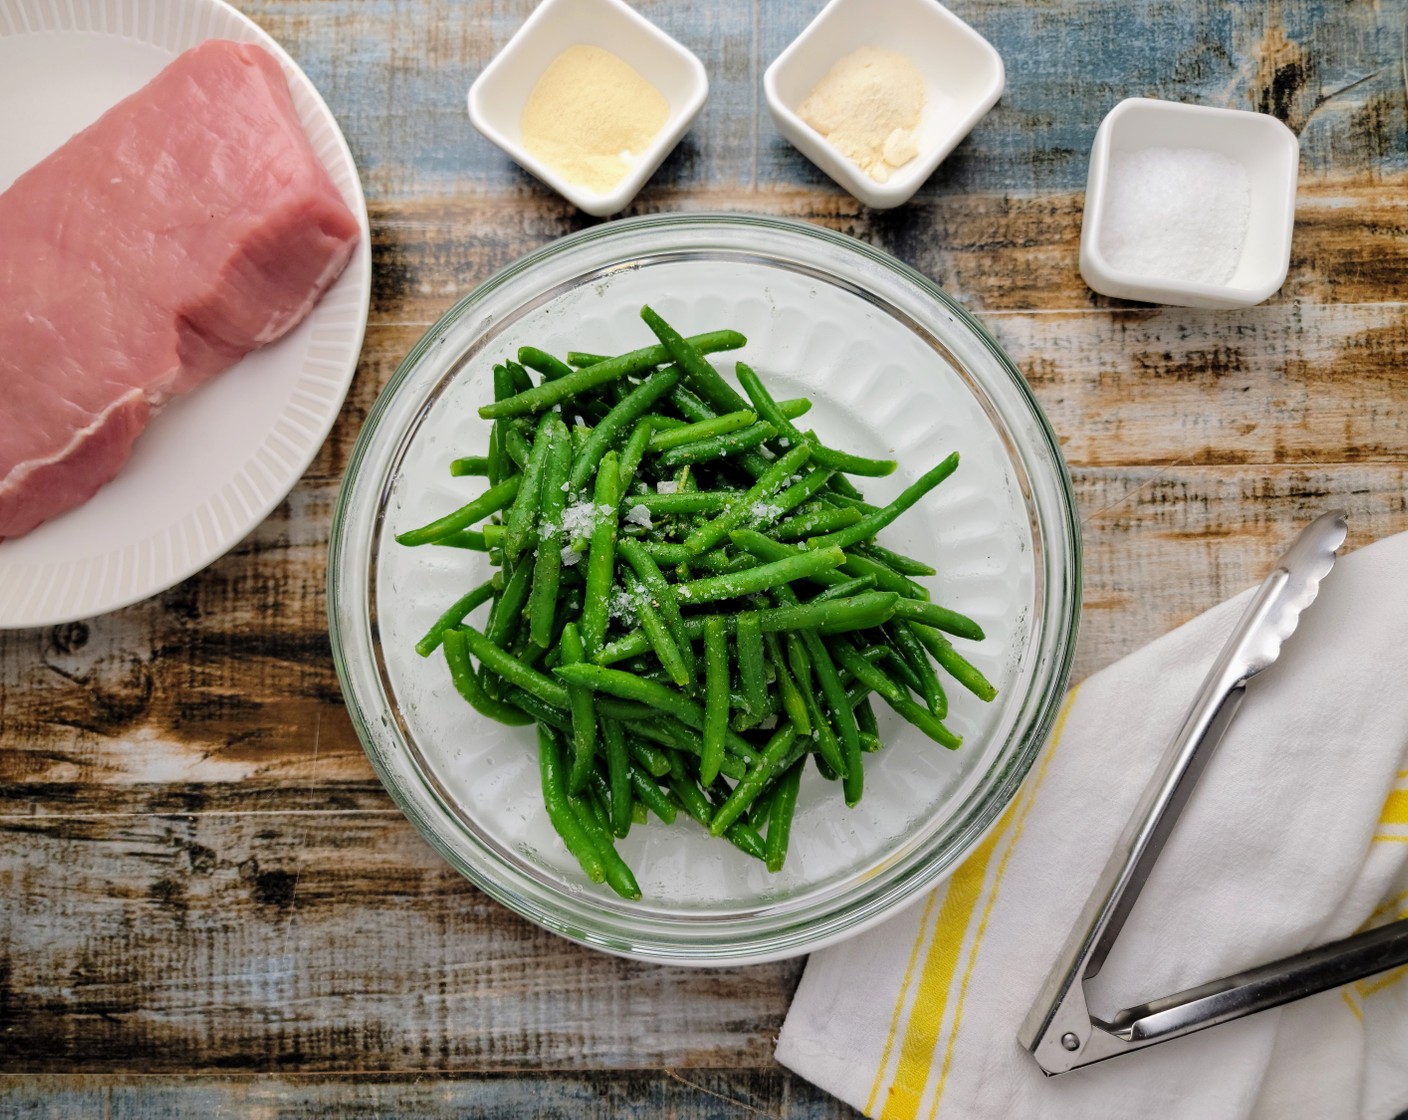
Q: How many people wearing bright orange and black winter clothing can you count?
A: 0